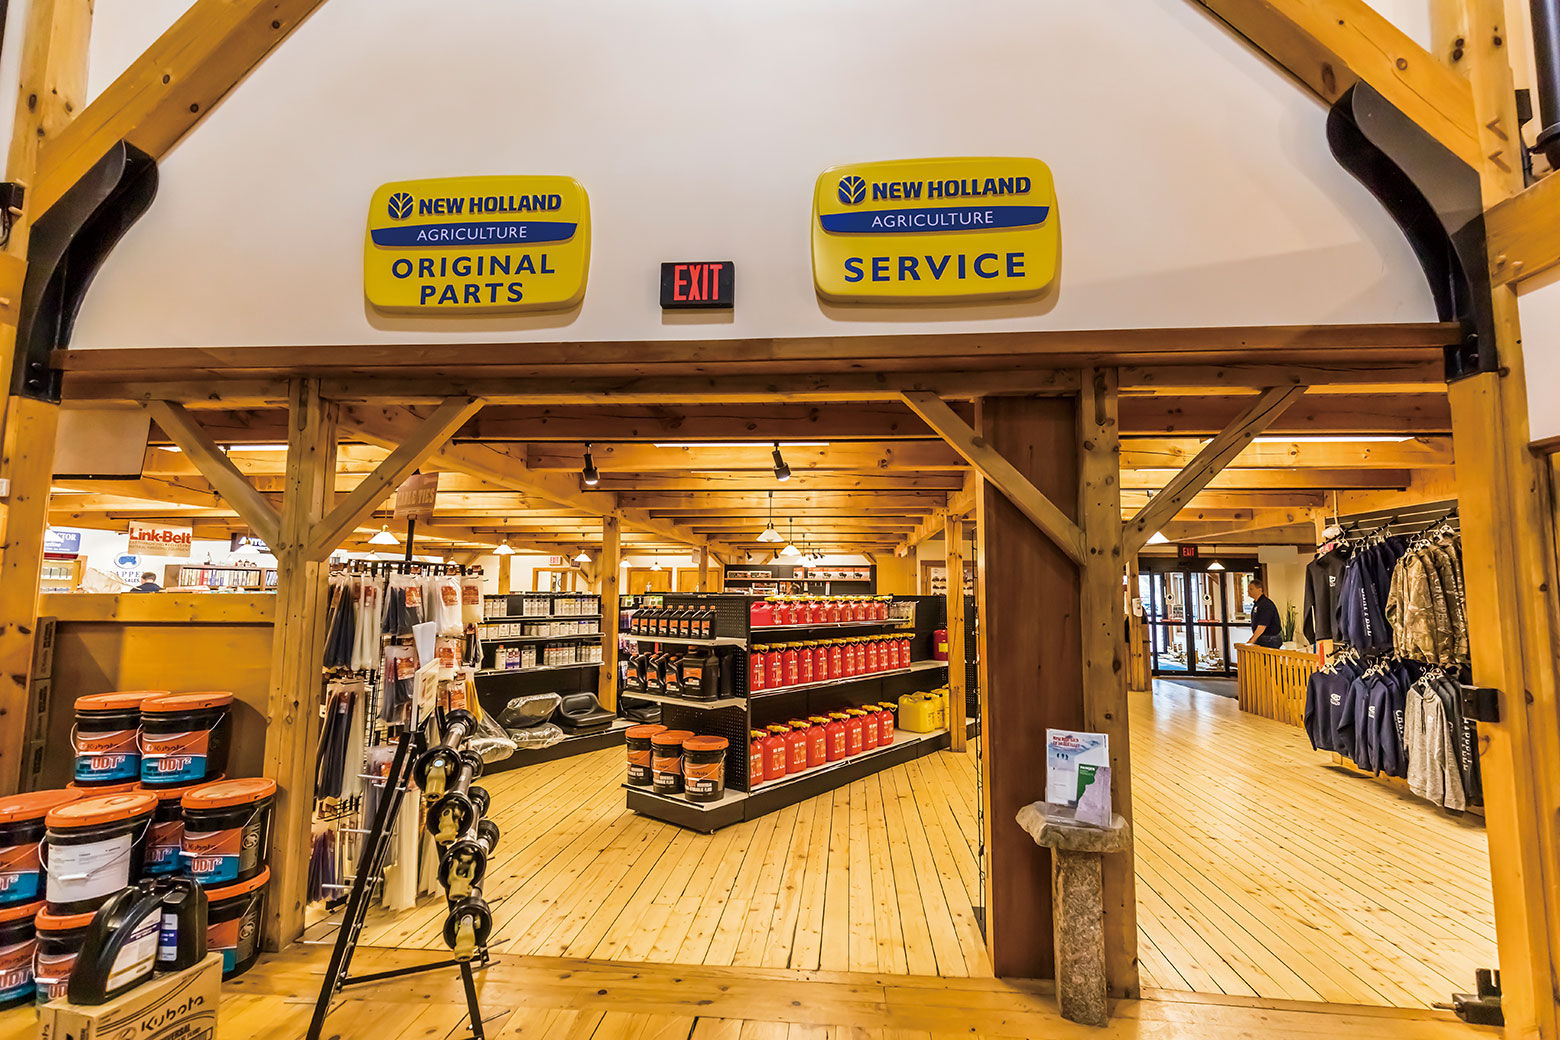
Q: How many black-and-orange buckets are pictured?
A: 13